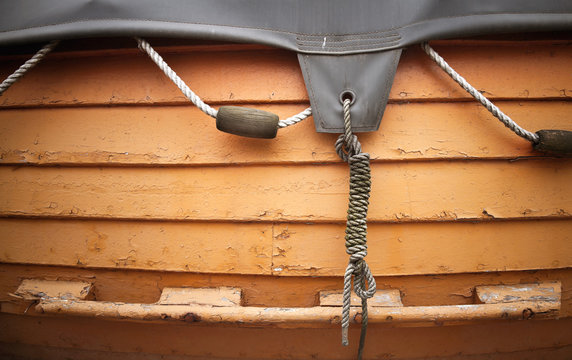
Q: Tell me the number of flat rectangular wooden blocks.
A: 4